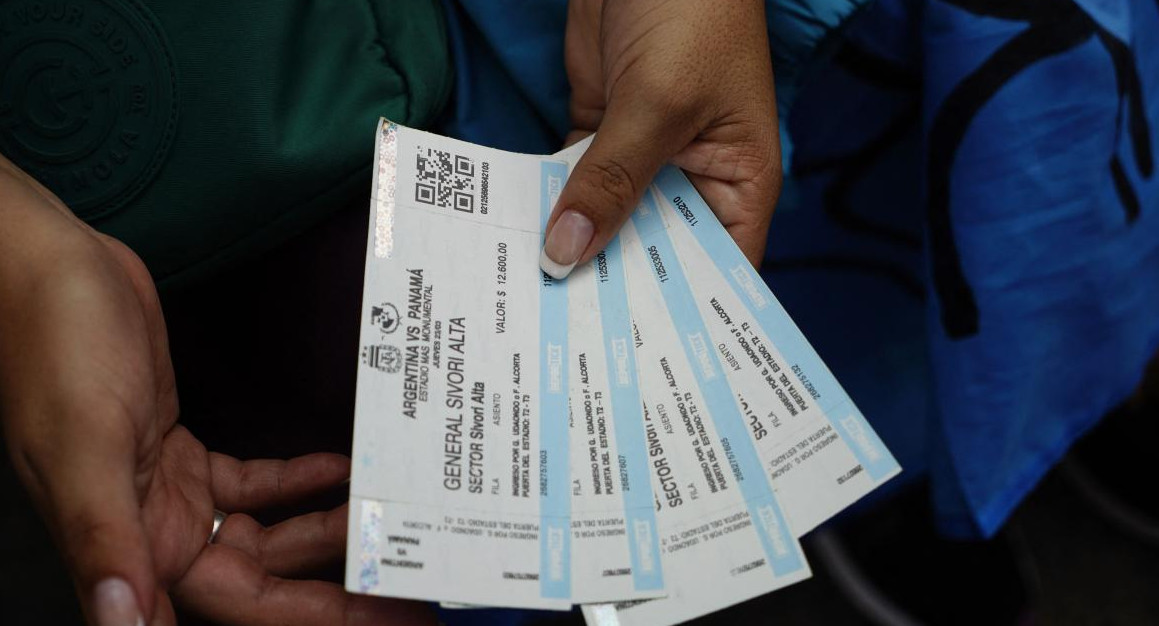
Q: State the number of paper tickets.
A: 4